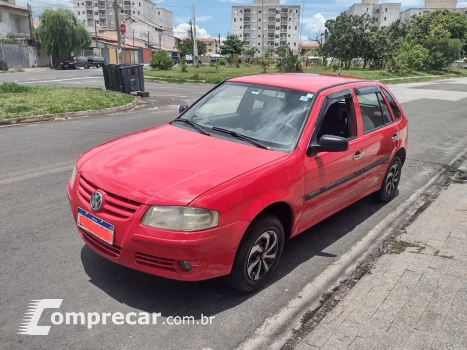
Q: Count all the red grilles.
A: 3